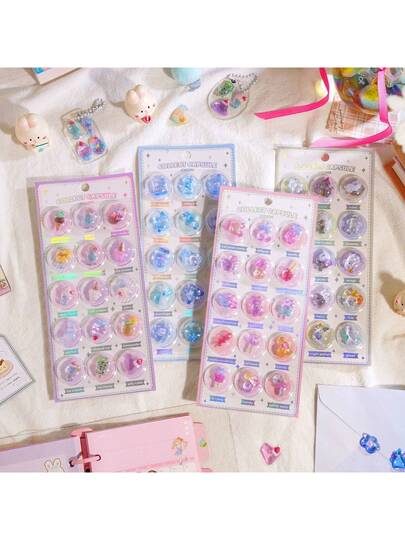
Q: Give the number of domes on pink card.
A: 15